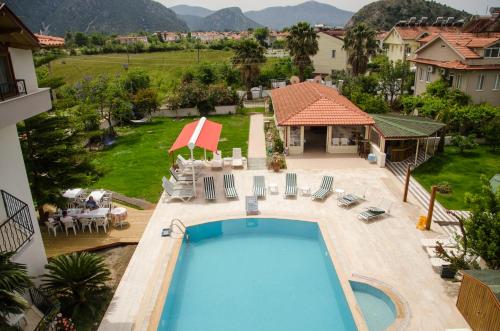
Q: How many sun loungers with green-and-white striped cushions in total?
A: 7